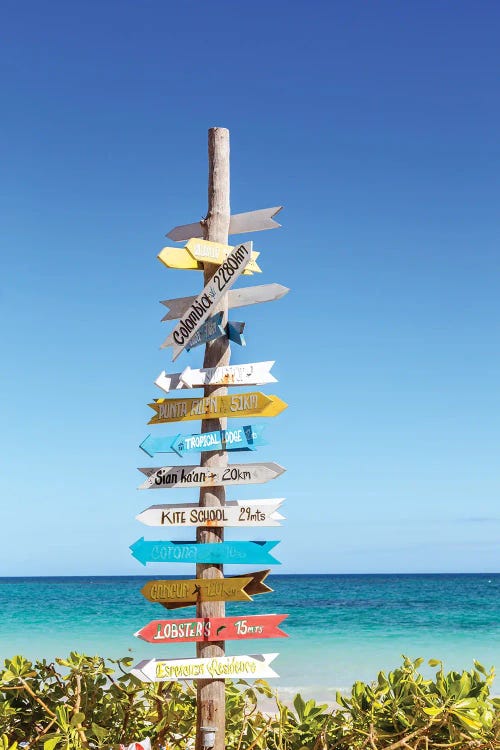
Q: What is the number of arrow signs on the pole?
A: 14